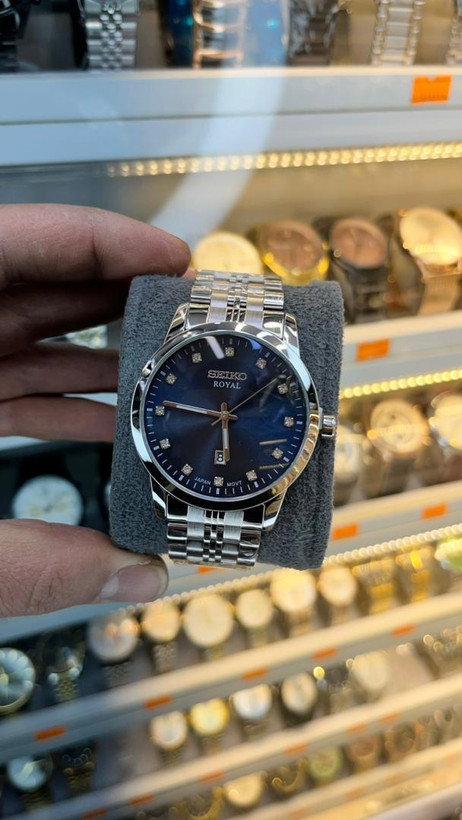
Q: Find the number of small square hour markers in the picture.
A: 12